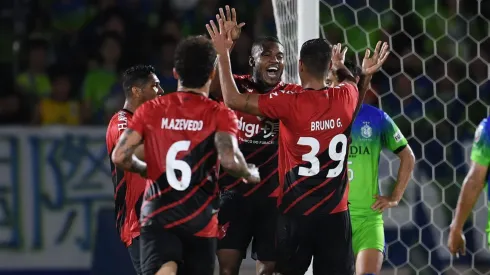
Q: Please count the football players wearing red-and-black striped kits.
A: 4